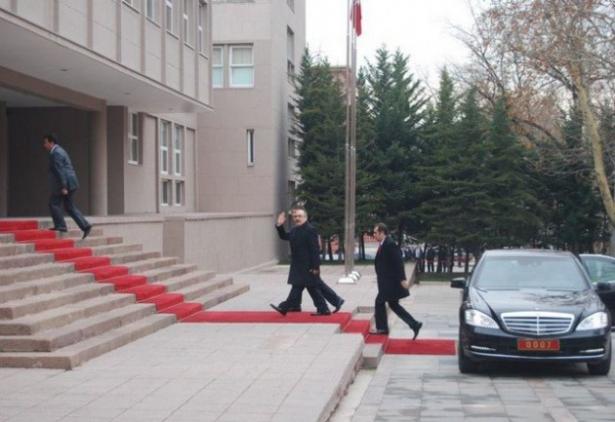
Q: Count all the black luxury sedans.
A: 1